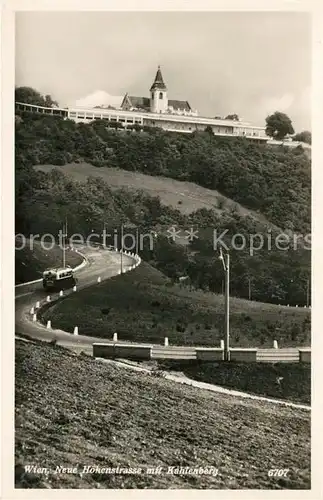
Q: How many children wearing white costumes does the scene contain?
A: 0